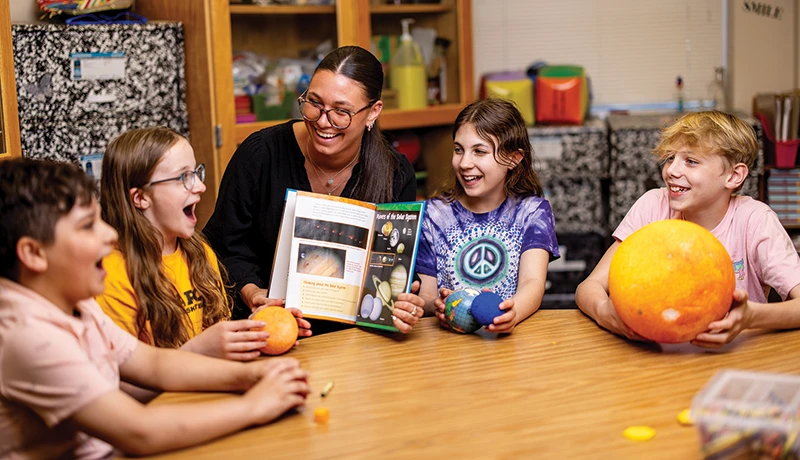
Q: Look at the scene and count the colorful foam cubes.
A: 2